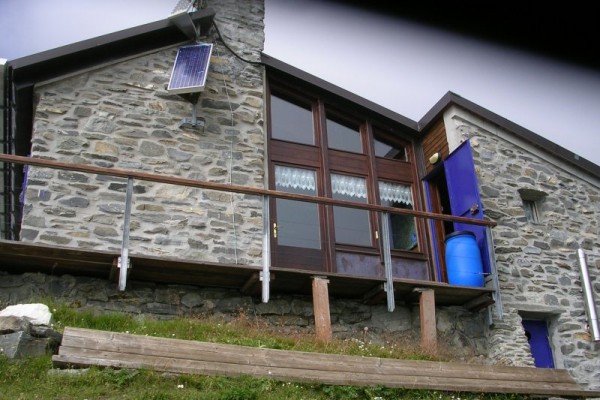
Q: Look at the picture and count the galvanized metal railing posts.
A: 4